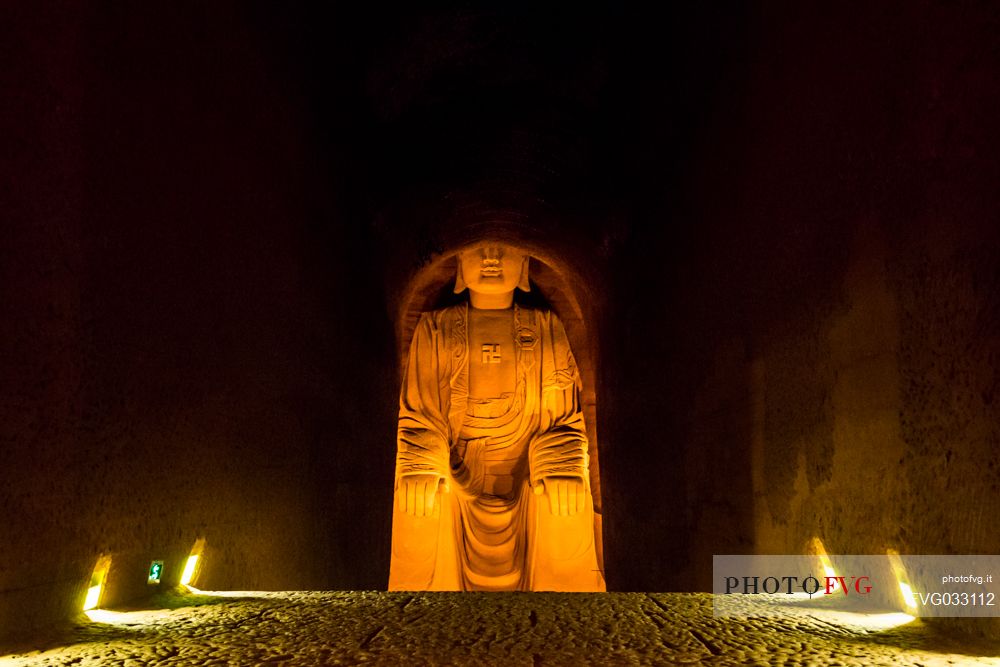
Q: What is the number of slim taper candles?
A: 0